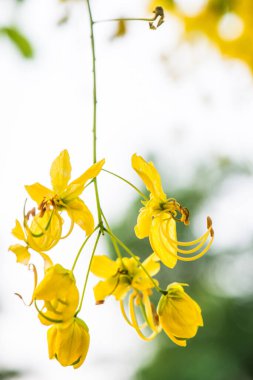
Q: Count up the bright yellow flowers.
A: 6